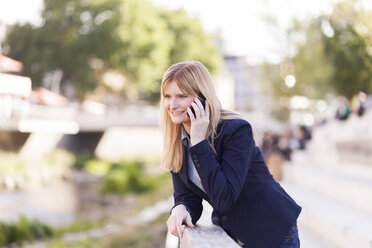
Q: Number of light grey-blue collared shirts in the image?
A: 1